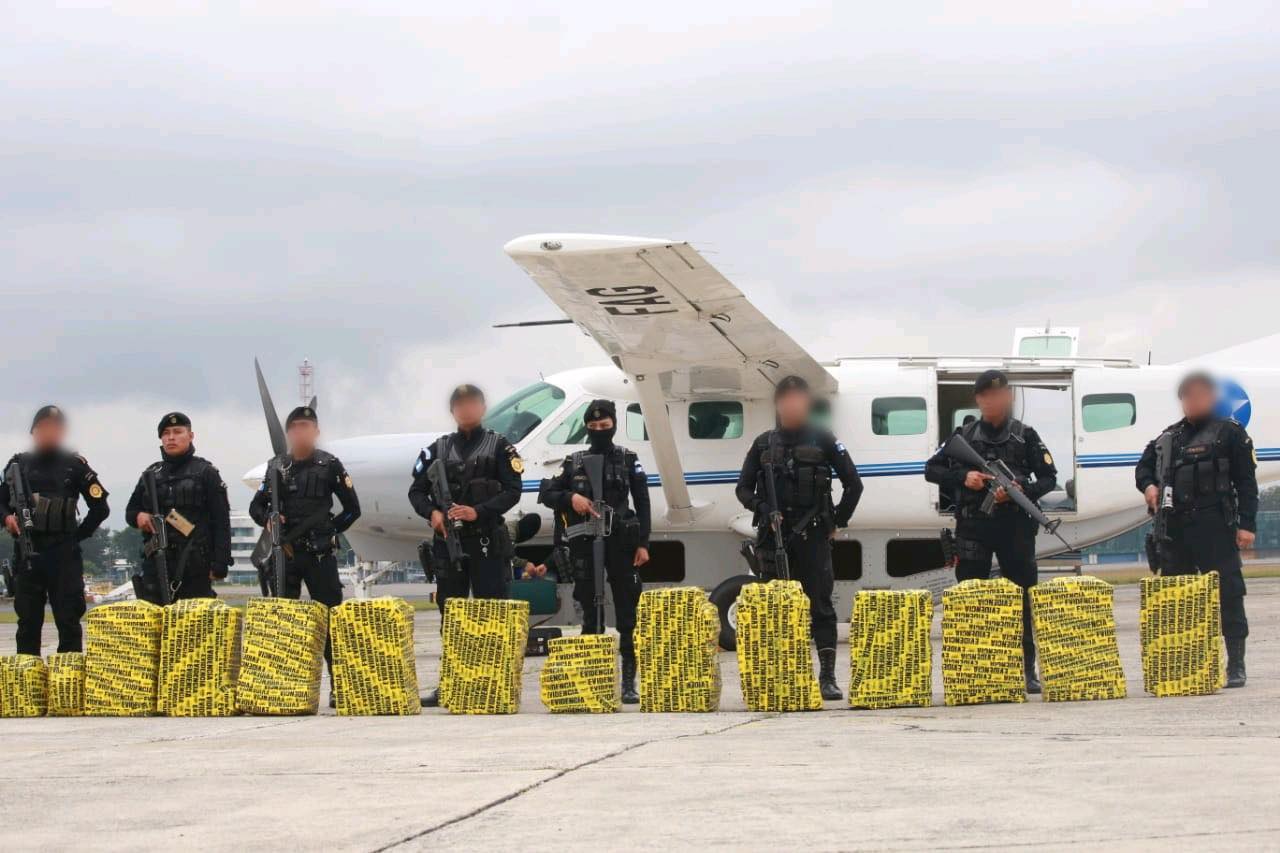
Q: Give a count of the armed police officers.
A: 8